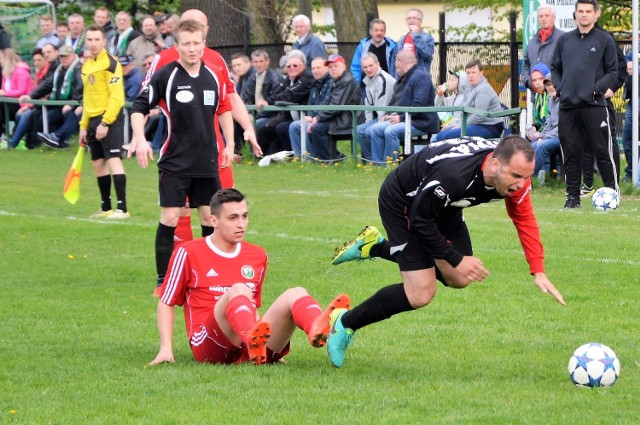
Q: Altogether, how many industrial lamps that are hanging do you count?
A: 0